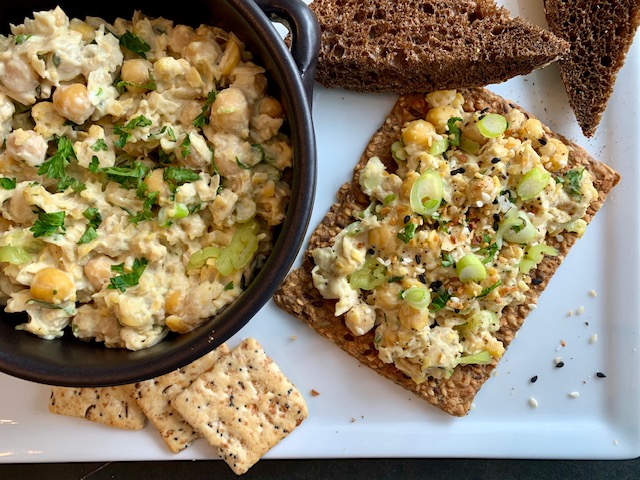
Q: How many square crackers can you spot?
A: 3